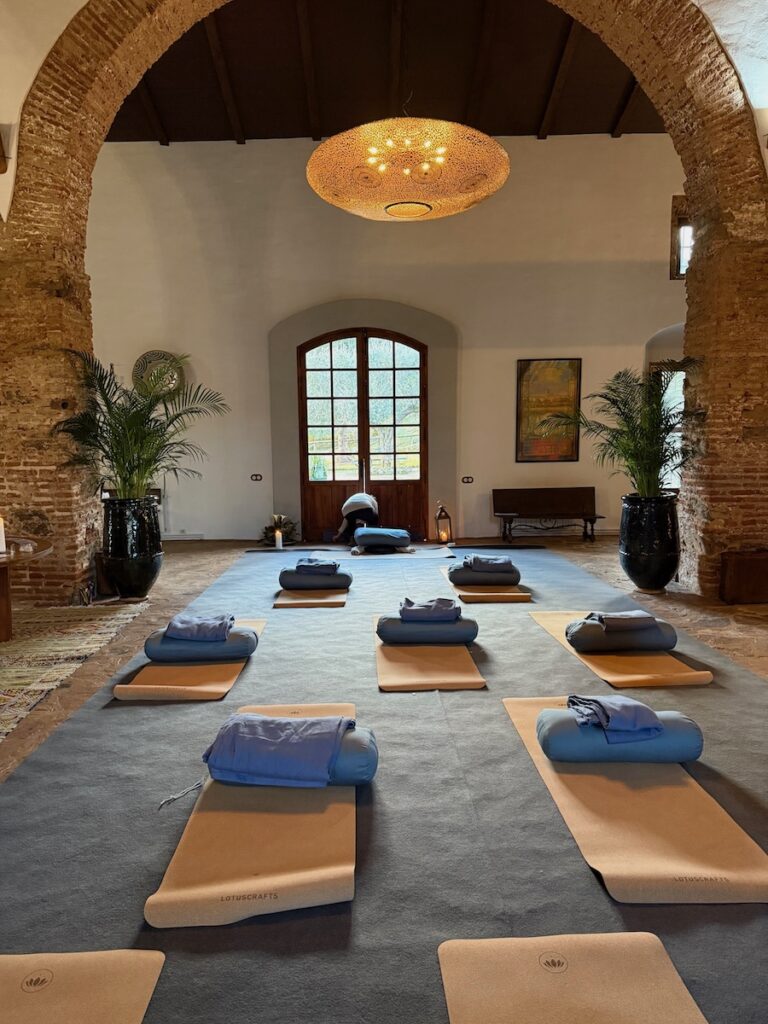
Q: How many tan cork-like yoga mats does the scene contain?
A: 9